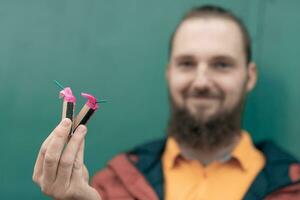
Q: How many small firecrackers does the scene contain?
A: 2